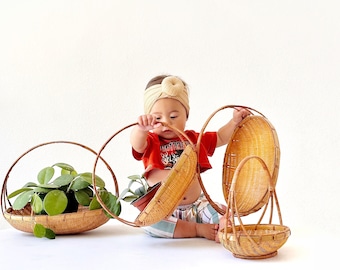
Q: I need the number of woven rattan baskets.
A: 4